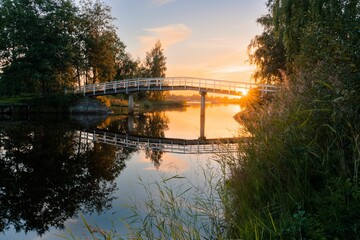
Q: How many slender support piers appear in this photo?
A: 2